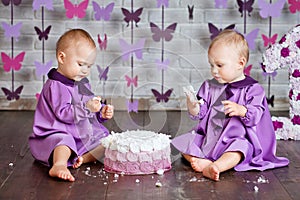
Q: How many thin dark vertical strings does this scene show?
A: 6